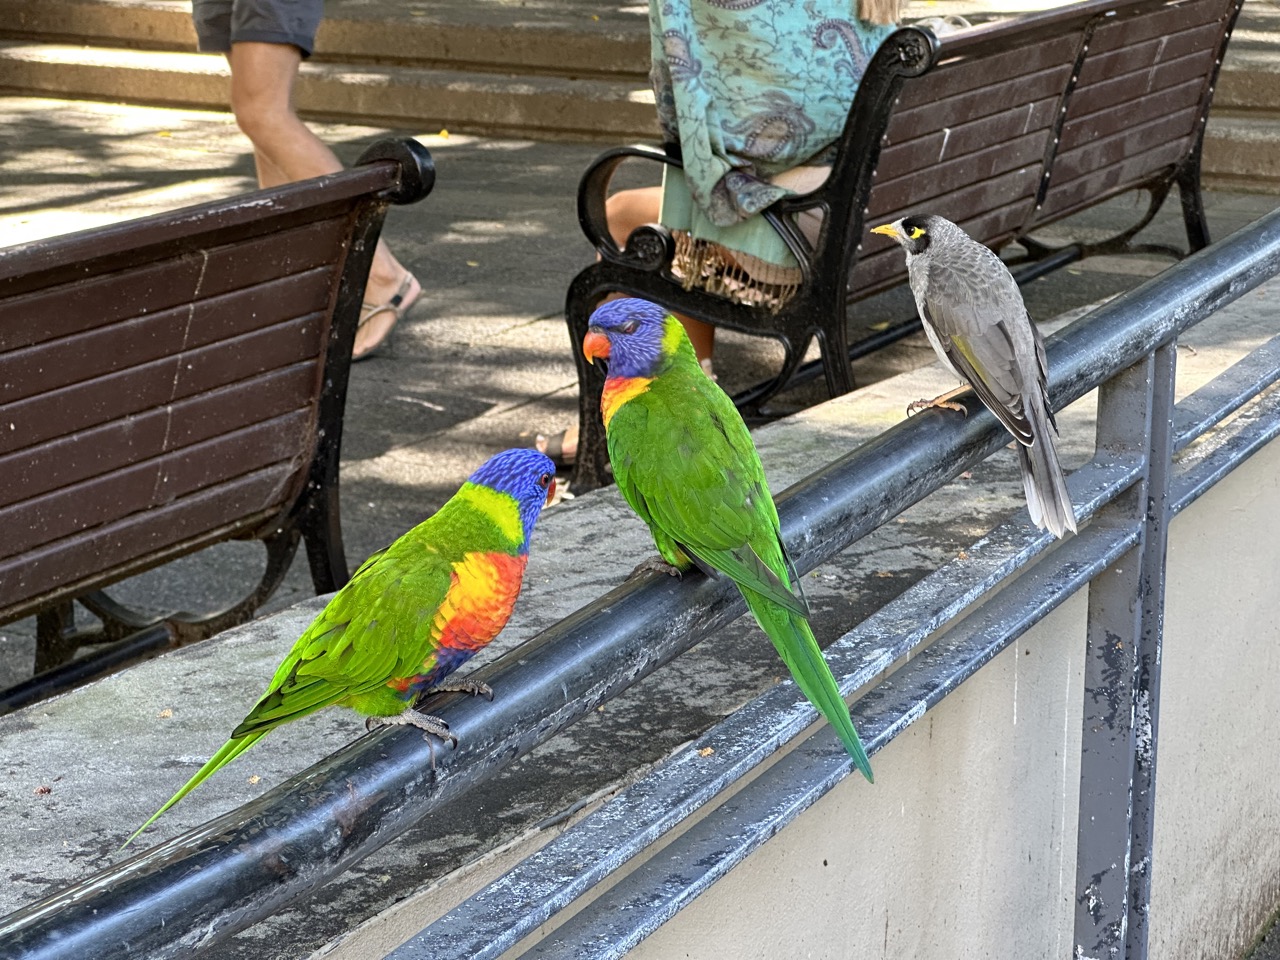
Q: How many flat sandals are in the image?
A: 2